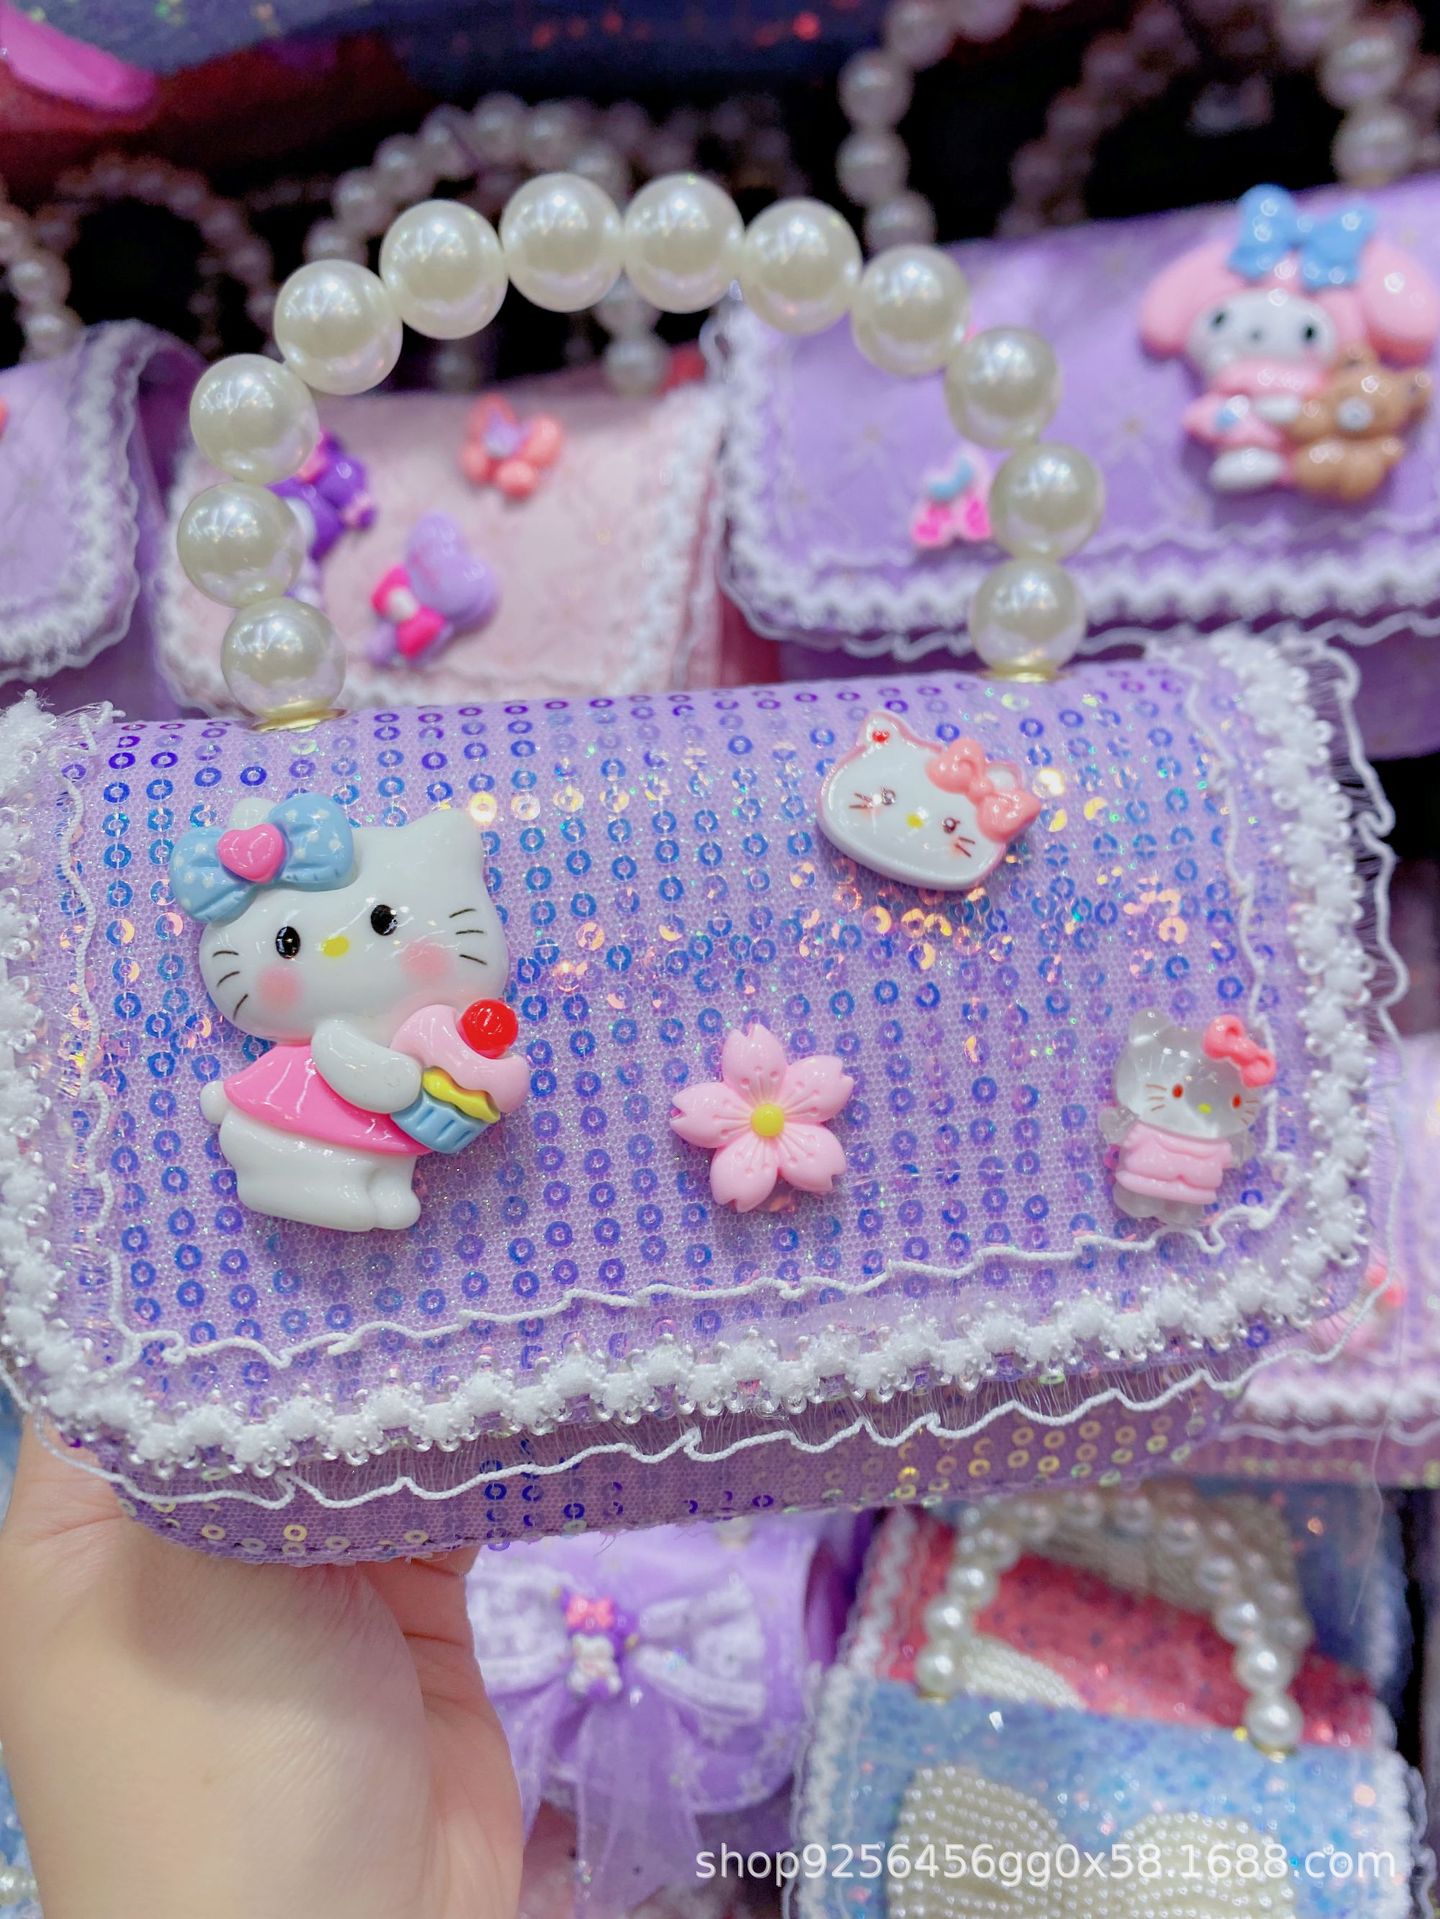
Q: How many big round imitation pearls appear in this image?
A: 12